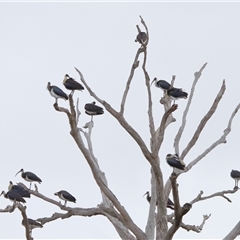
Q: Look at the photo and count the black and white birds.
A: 14